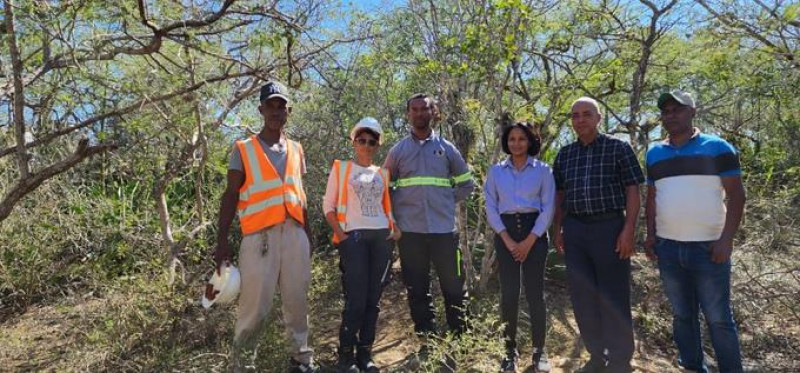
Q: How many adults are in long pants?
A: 6